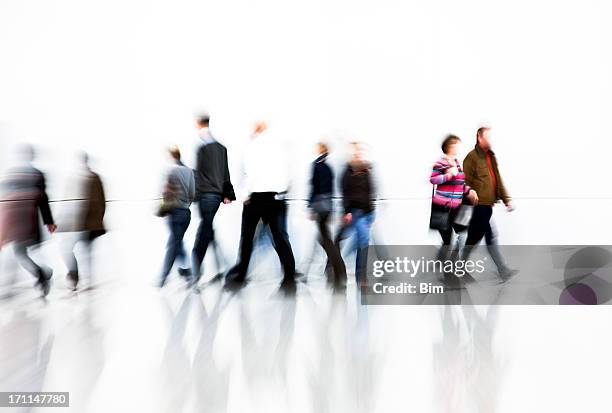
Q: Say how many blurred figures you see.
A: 9